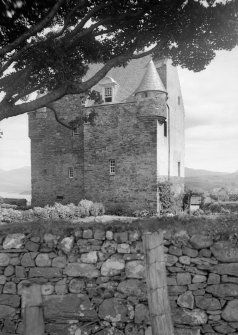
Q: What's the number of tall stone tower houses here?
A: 1